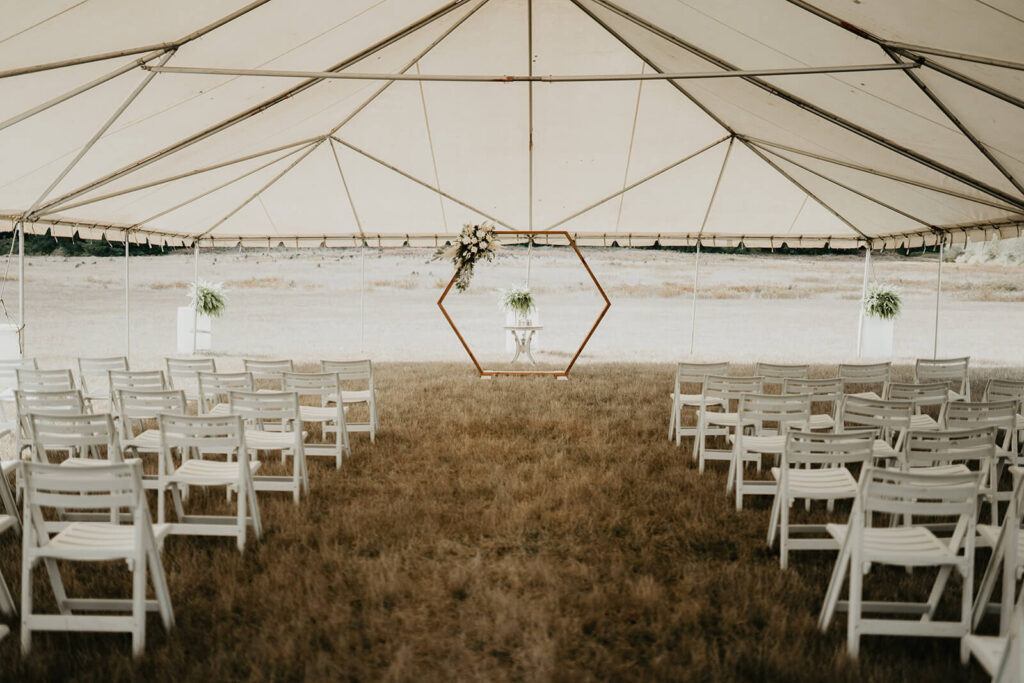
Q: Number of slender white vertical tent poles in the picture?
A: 8